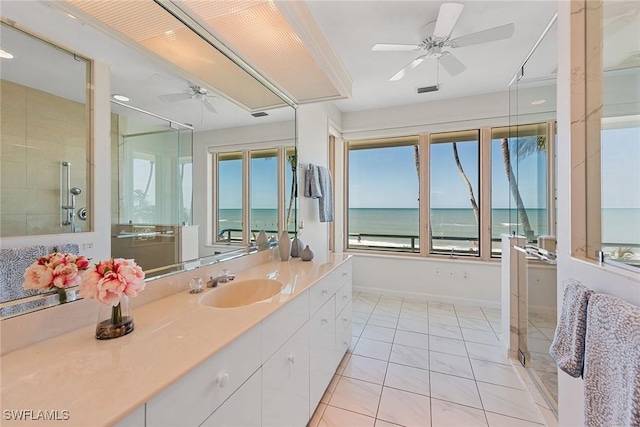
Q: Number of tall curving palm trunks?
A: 3